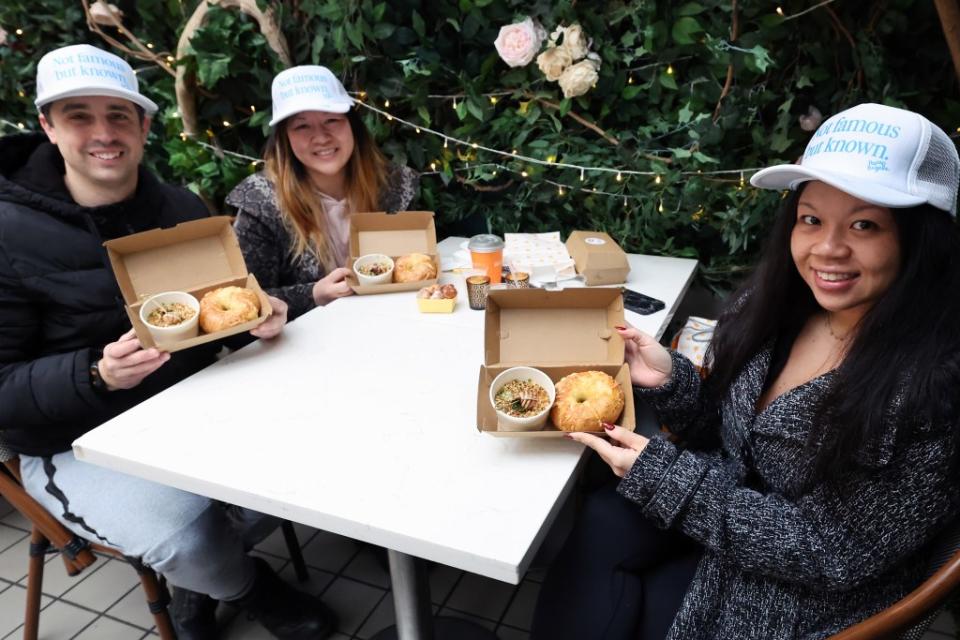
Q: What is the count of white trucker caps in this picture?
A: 3